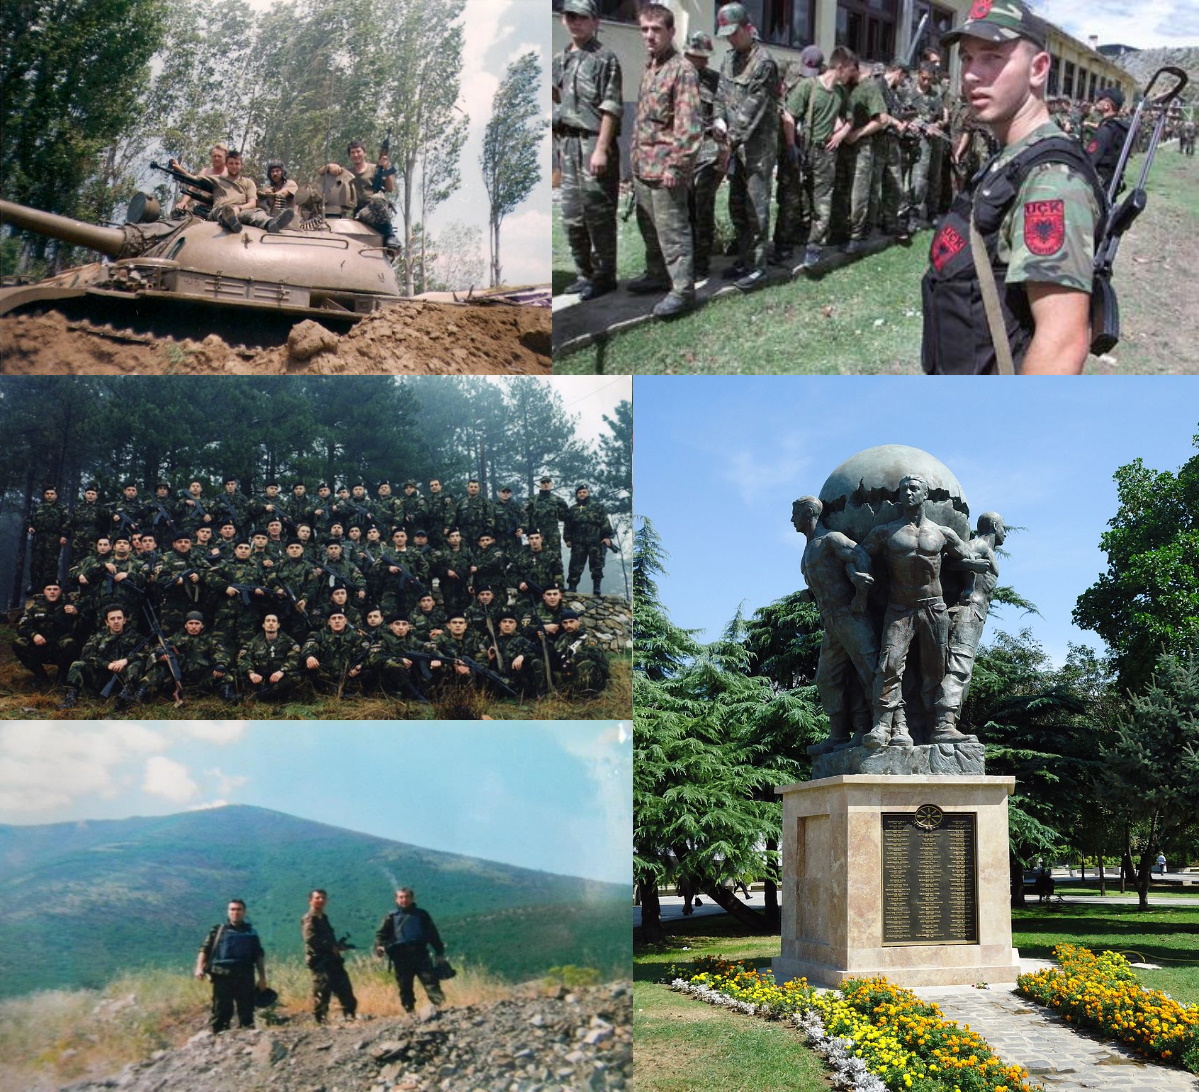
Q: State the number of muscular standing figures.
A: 3